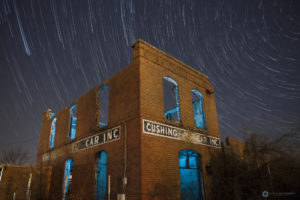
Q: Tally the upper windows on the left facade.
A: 3